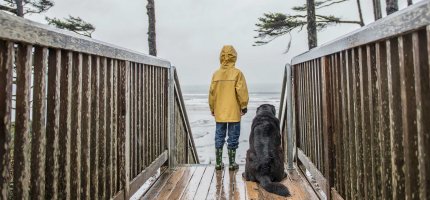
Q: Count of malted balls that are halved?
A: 0